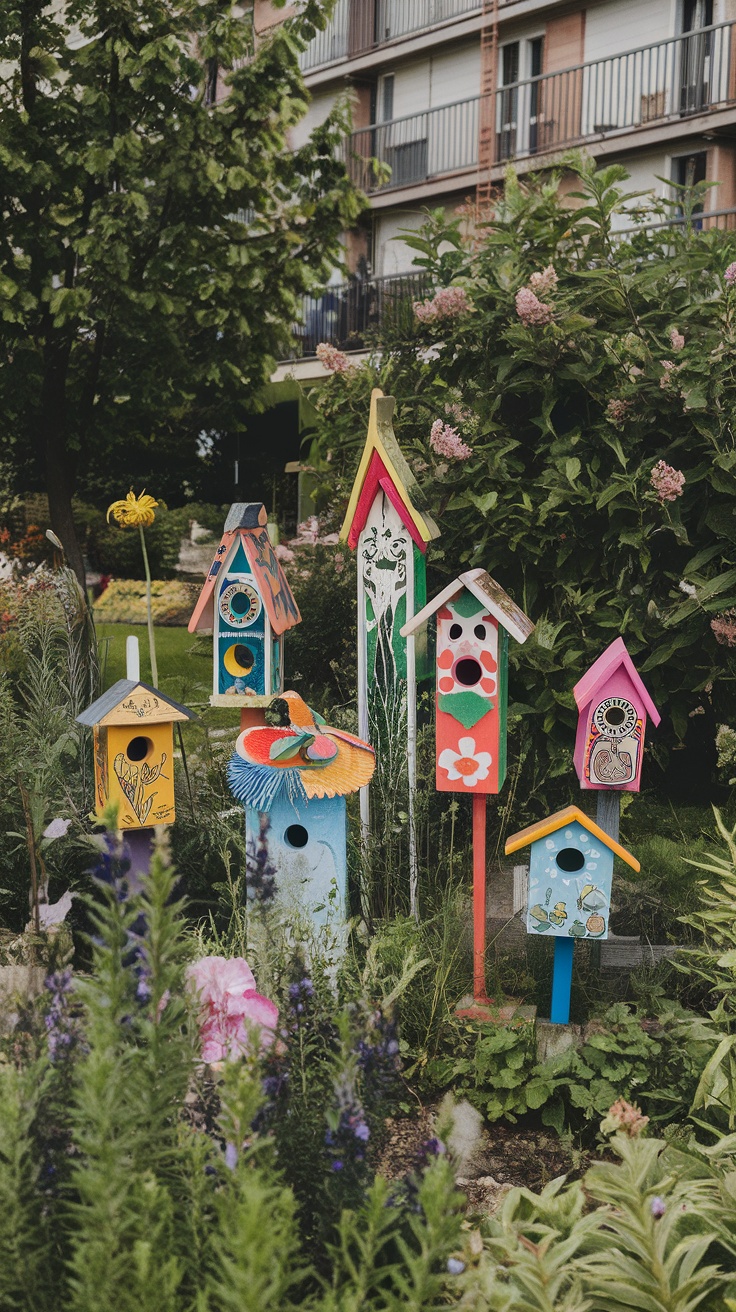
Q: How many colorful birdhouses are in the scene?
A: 7